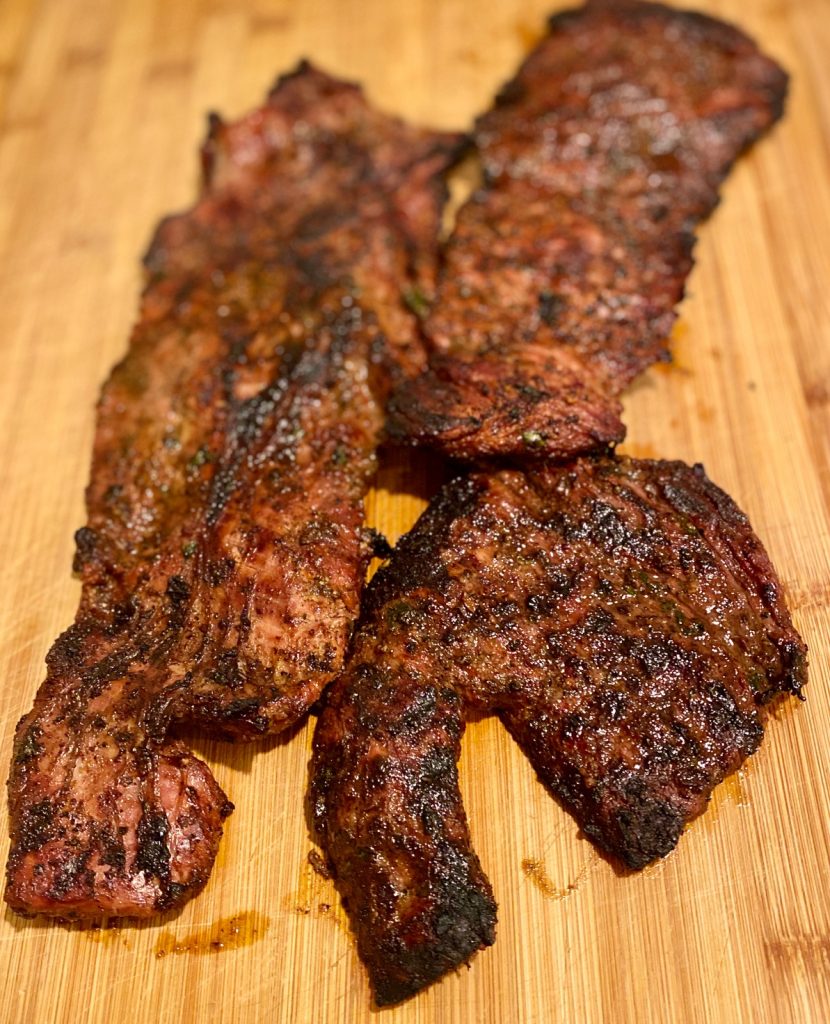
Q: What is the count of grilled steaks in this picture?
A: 3